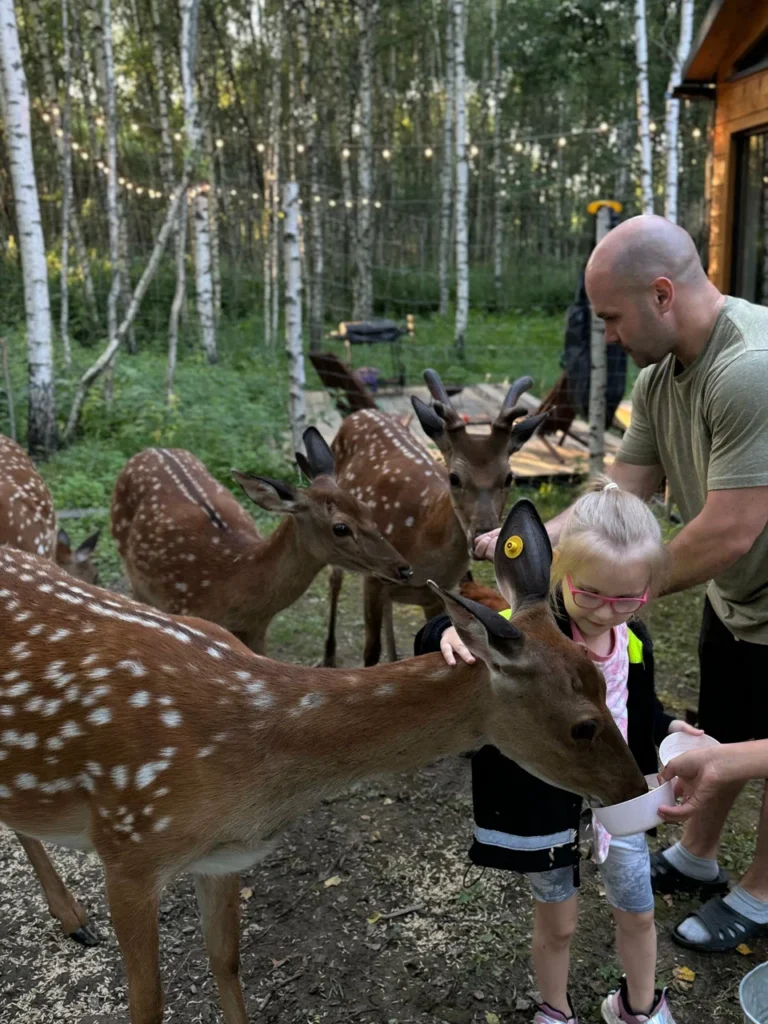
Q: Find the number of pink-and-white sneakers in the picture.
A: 2